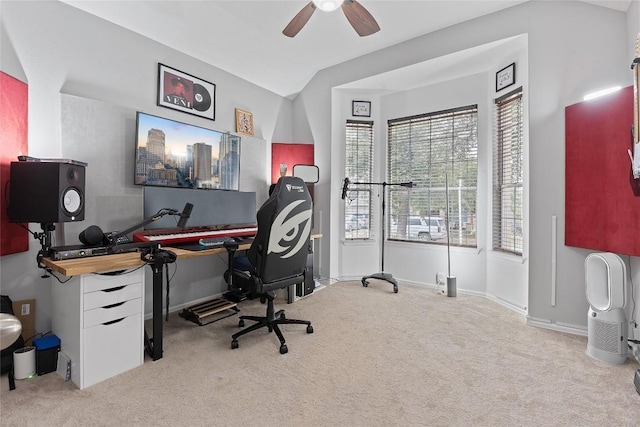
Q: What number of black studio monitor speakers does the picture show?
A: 1